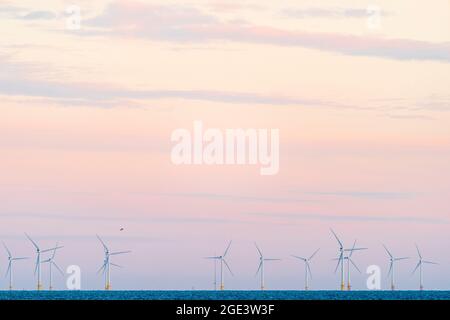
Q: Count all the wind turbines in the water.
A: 12